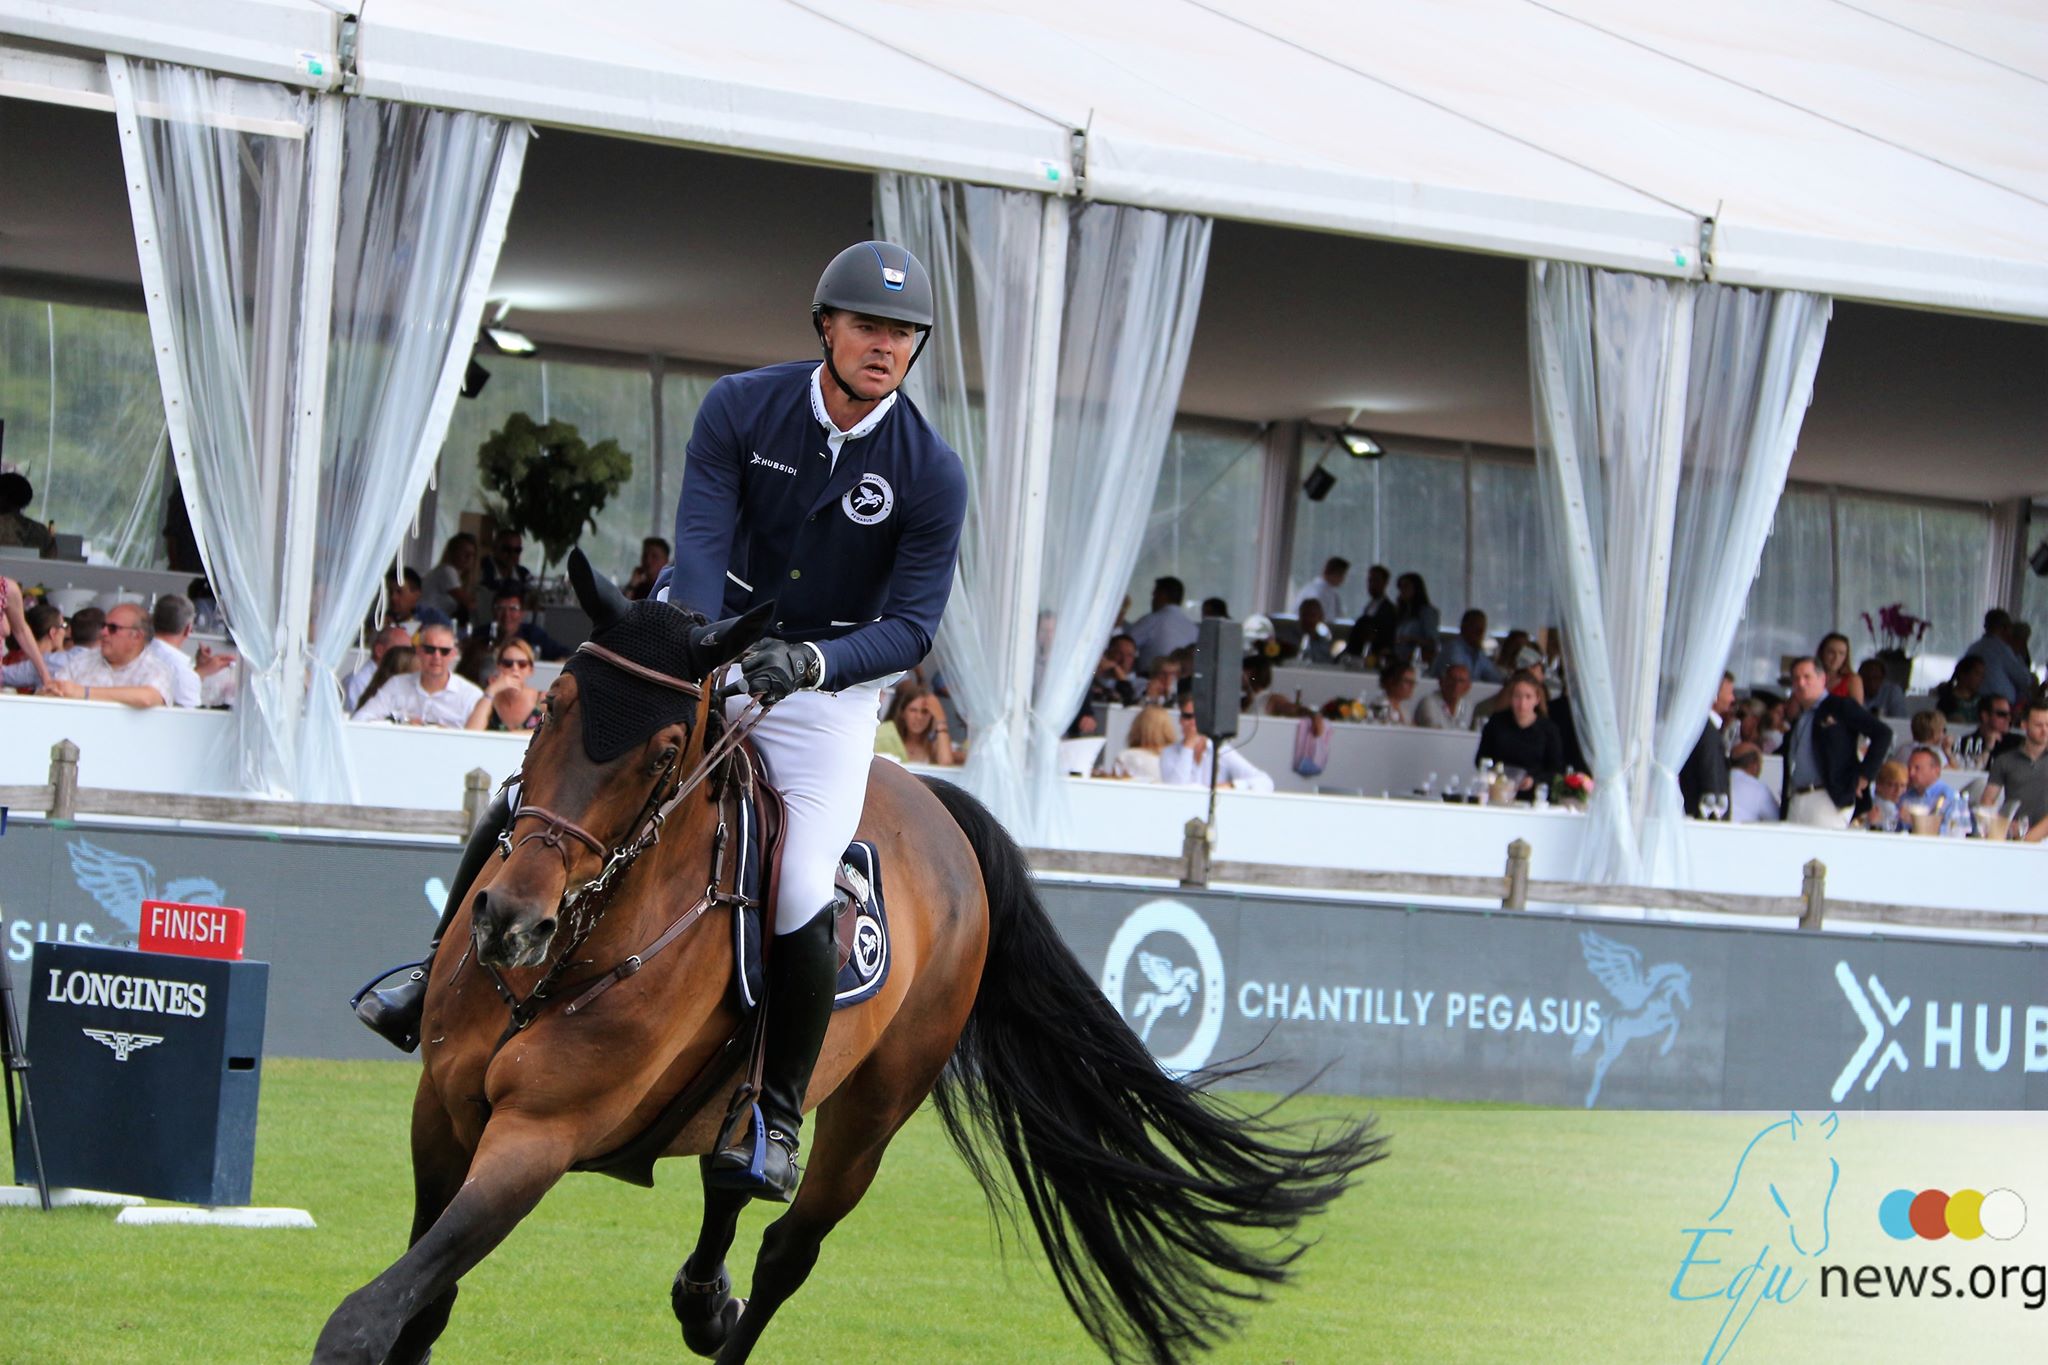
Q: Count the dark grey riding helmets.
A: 1